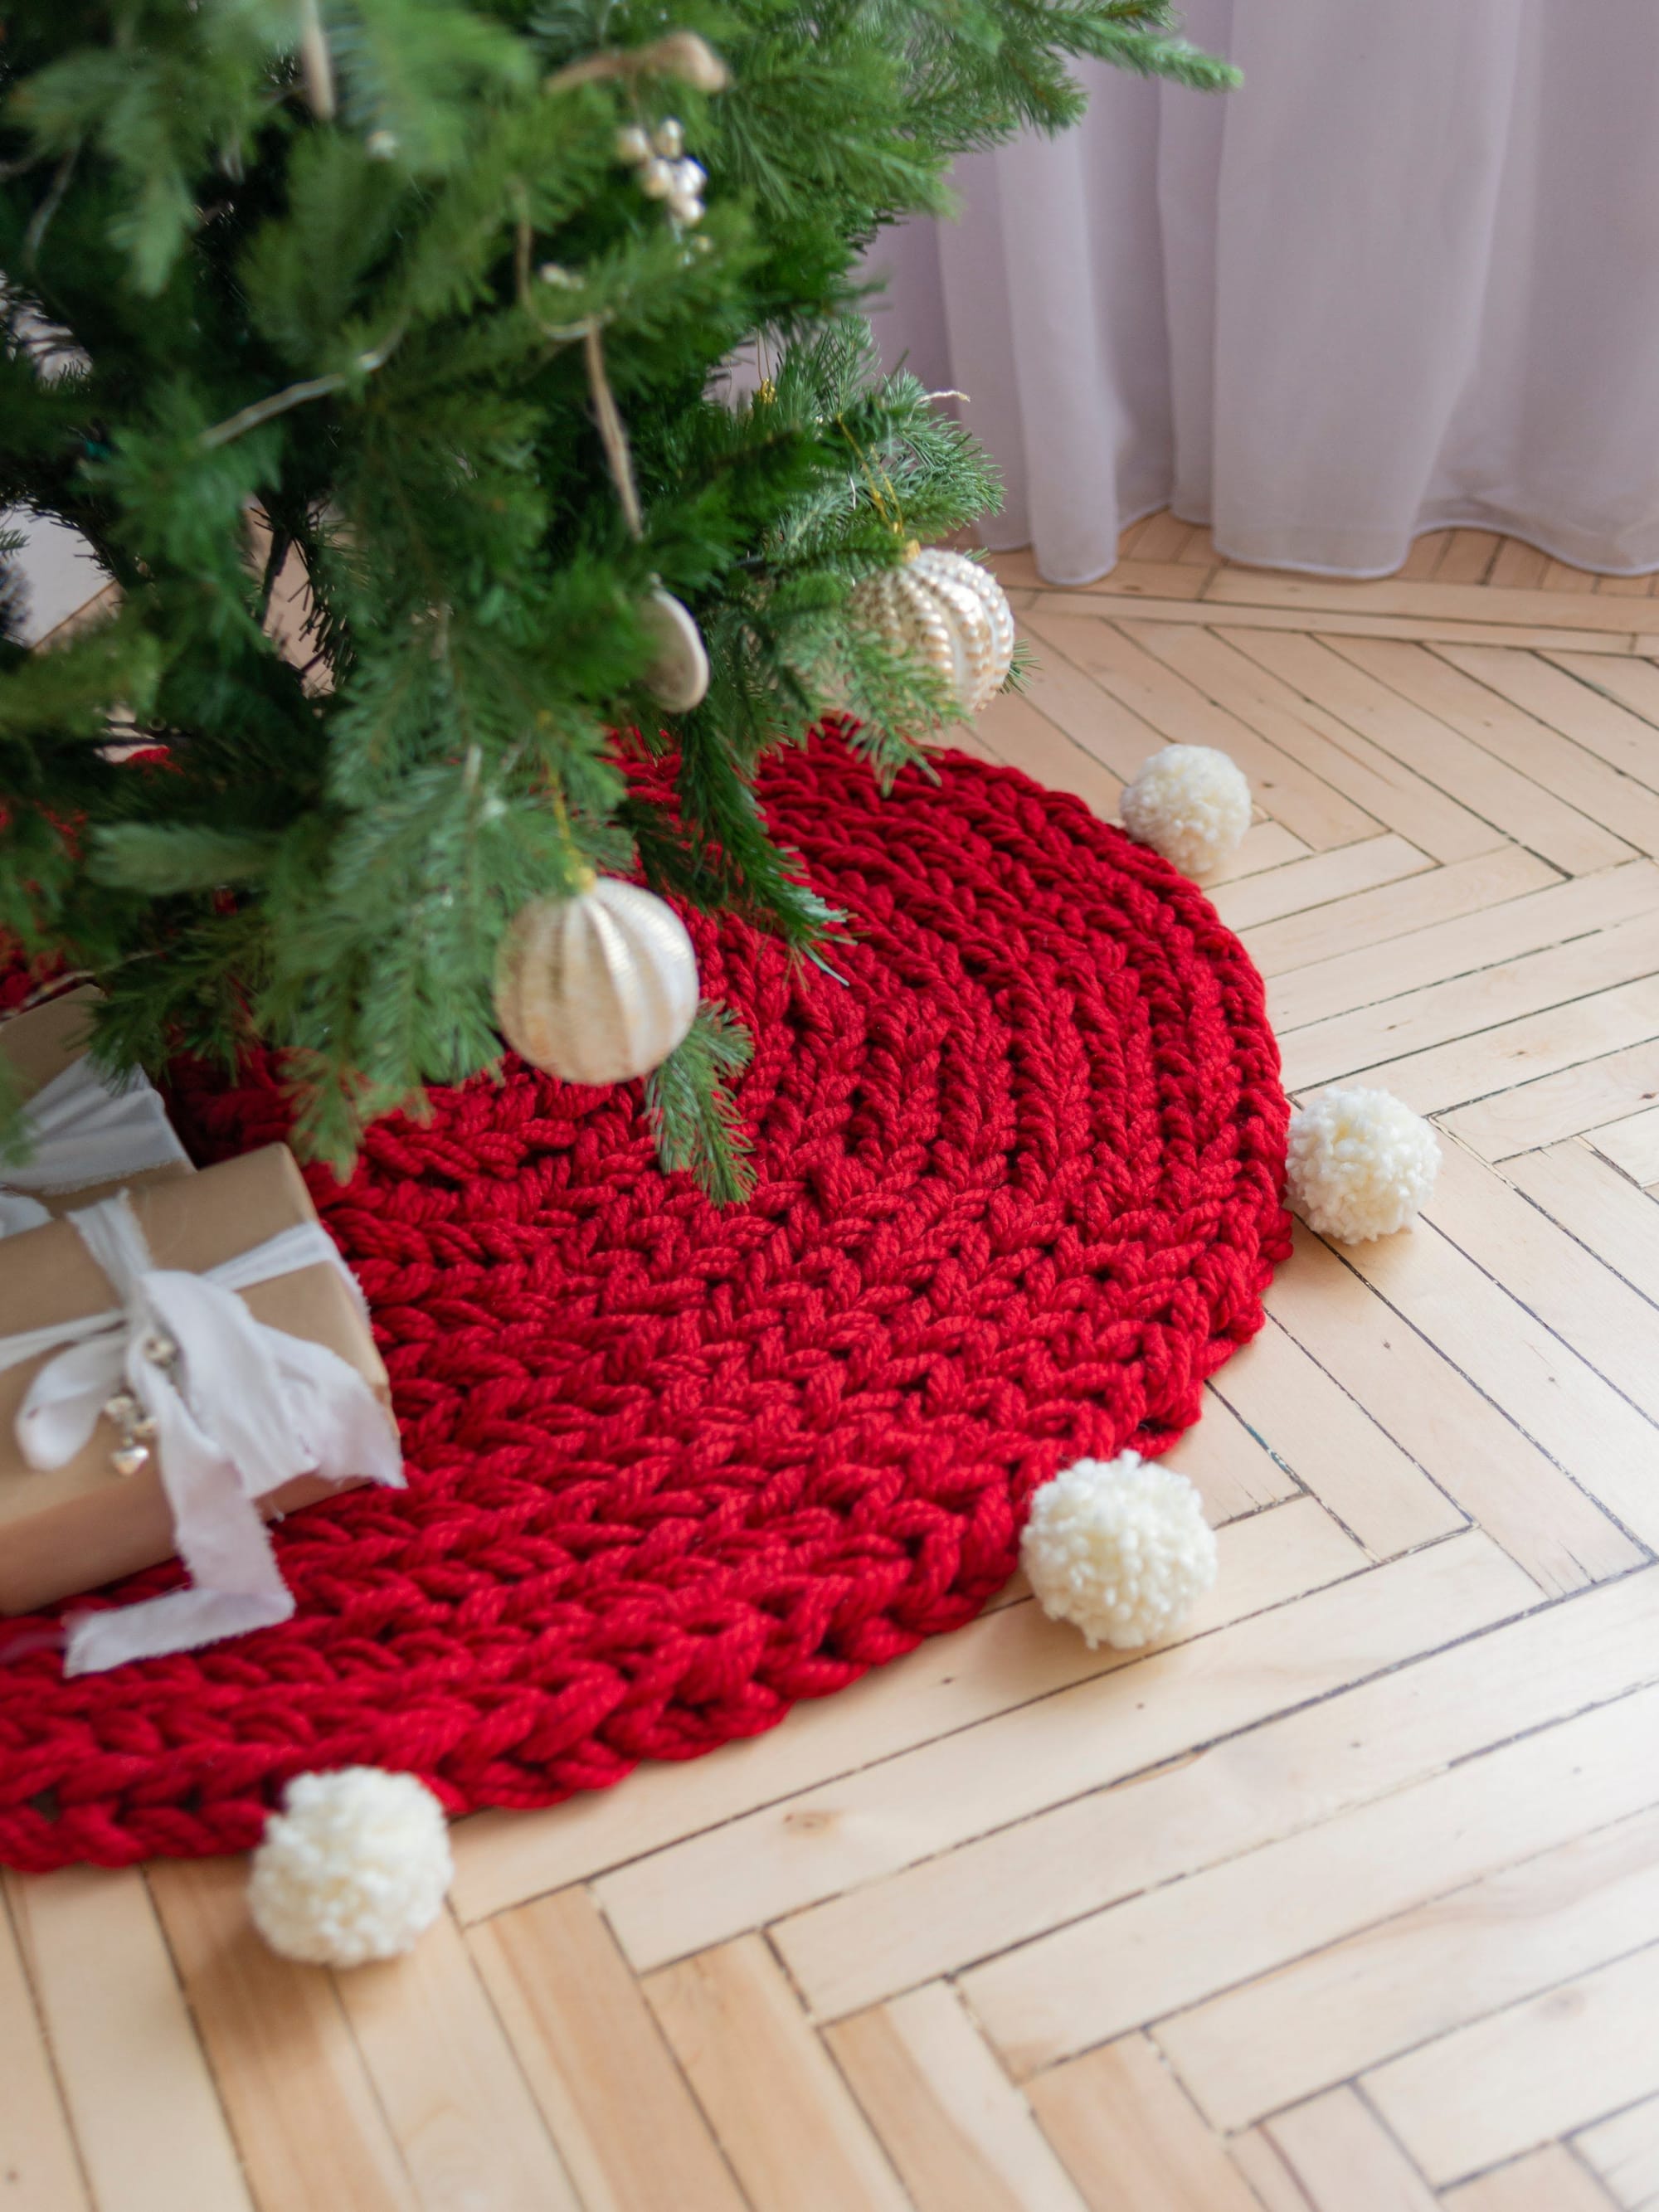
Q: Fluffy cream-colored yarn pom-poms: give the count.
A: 4